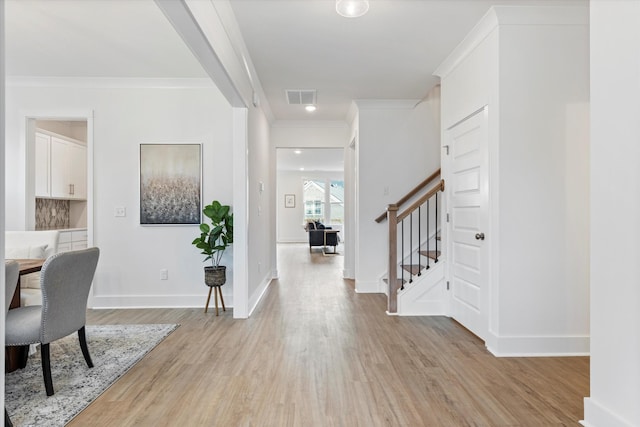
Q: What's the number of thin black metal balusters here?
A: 5